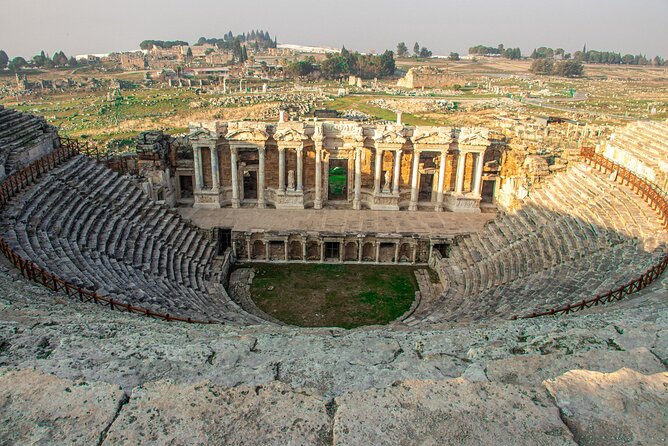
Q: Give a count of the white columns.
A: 14